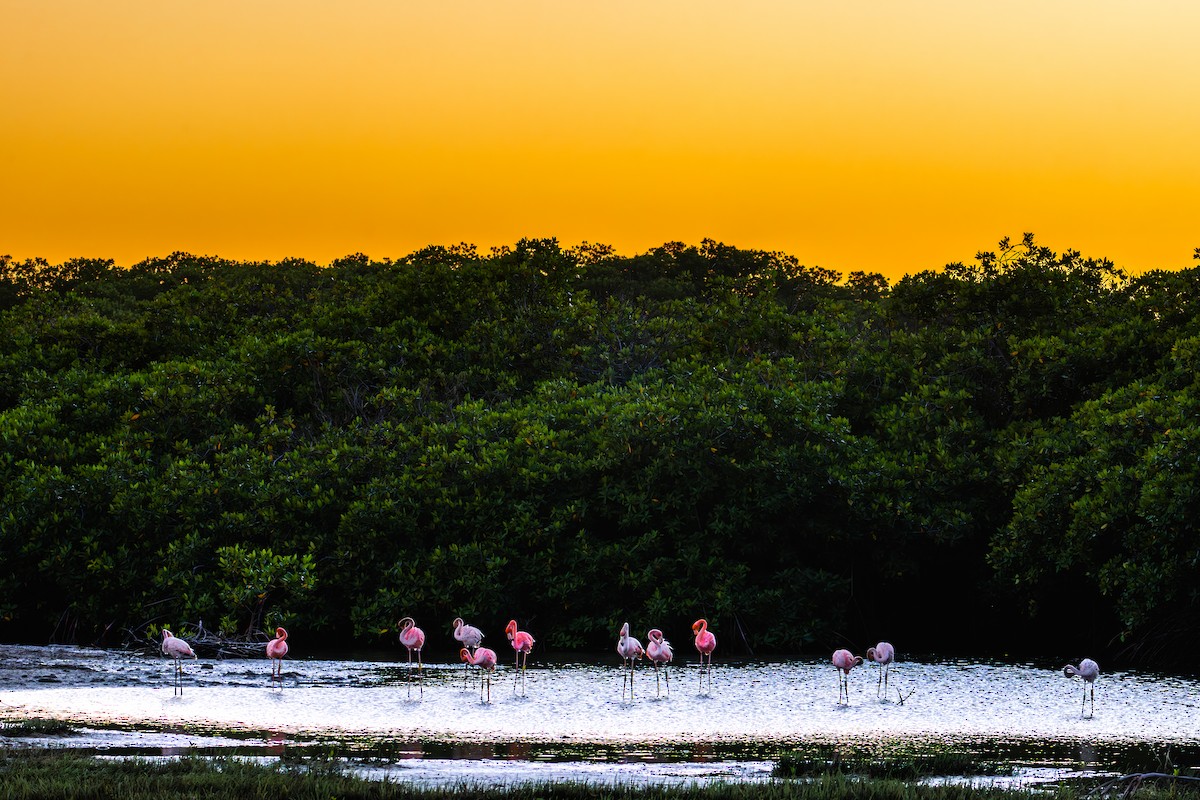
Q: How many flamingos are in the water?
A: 12